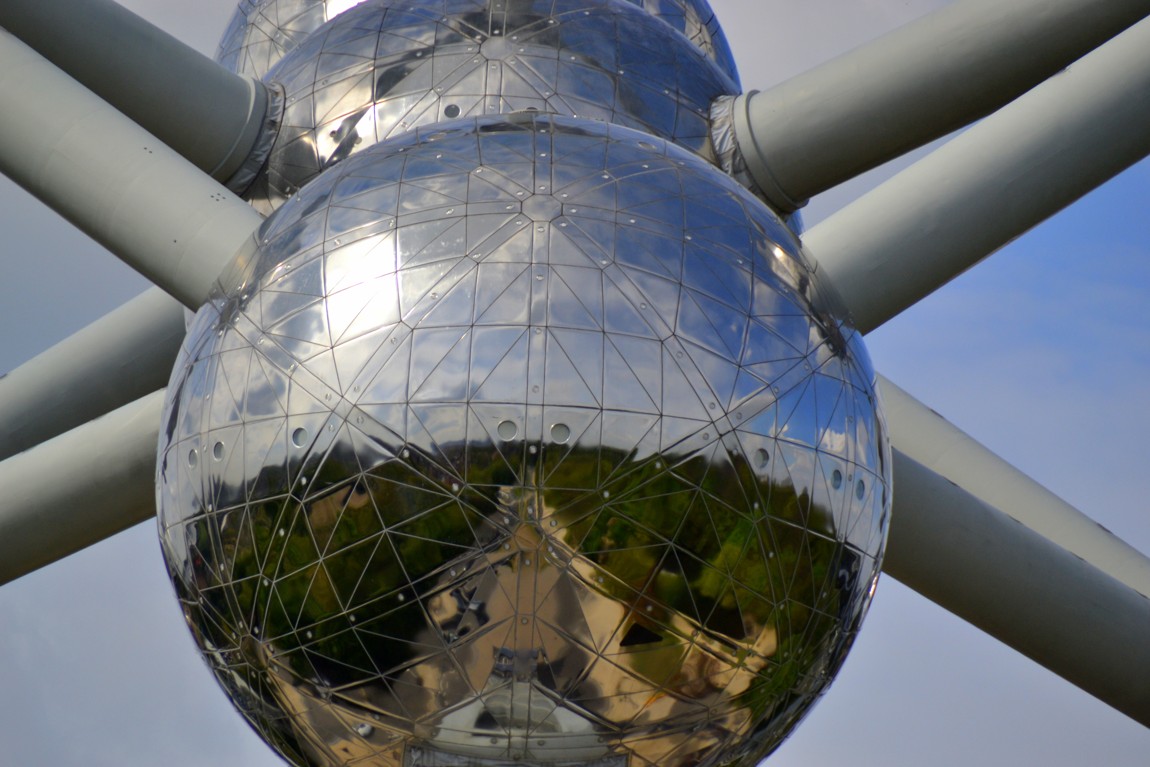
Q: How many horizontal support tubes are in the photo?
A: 8